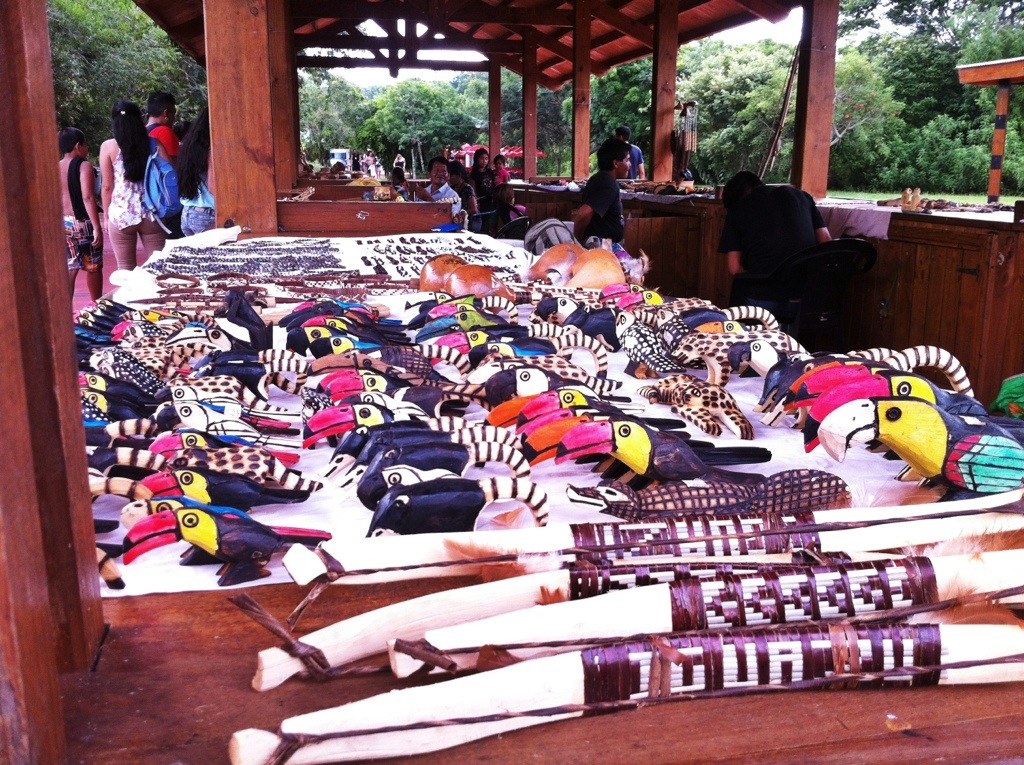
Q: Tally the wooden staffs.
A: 4